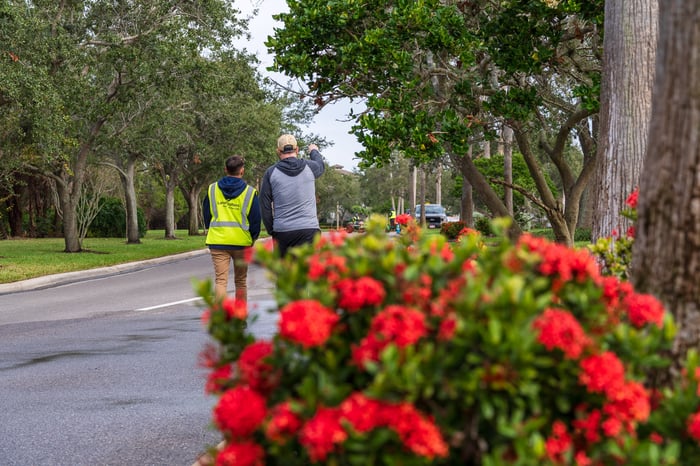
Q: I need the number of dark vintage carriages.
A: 0